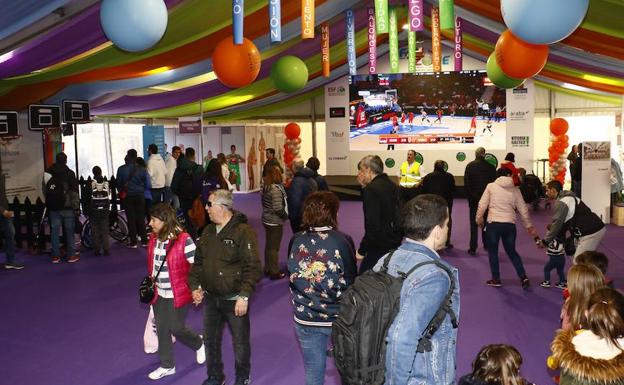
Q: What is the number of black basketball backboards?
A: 3